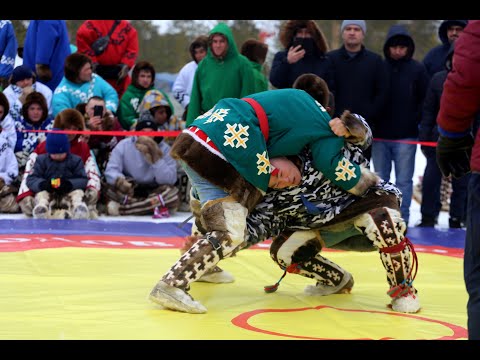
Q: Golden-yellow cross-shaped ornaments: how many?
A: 4